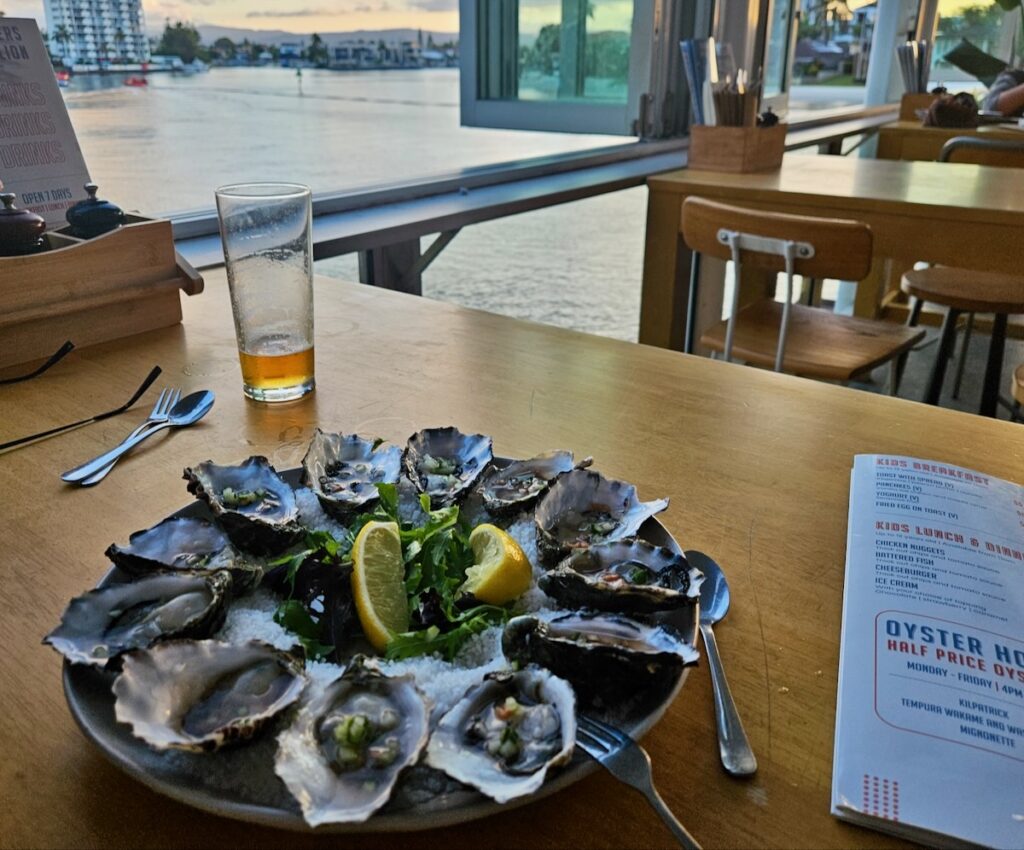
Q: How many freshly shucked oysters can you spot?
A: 12